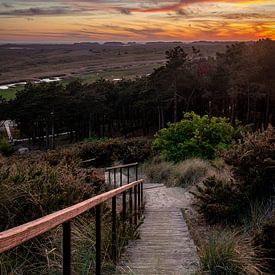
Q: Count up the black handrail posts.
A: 13